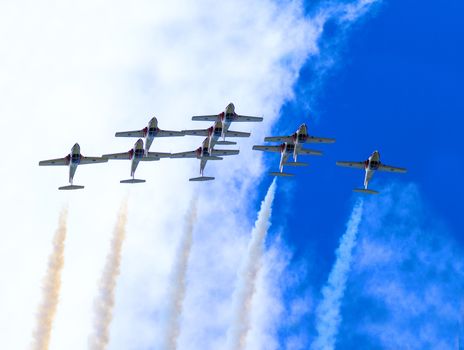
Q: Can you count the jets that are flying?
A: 9